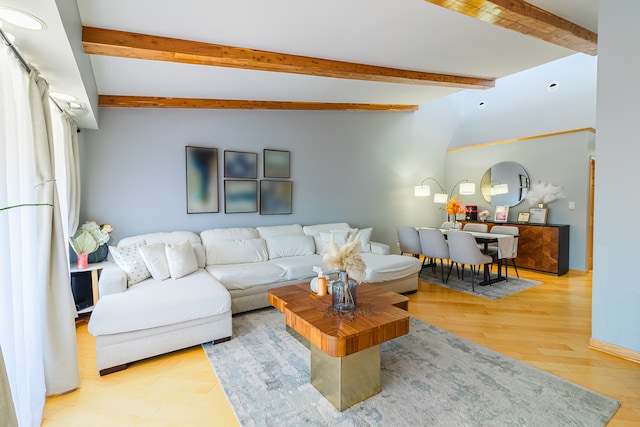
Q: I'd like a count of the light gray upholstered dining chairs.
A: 6